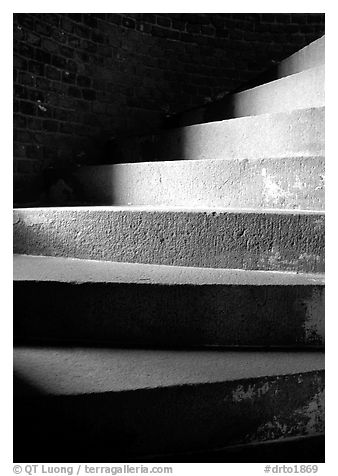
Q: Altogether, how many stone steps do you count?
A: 7